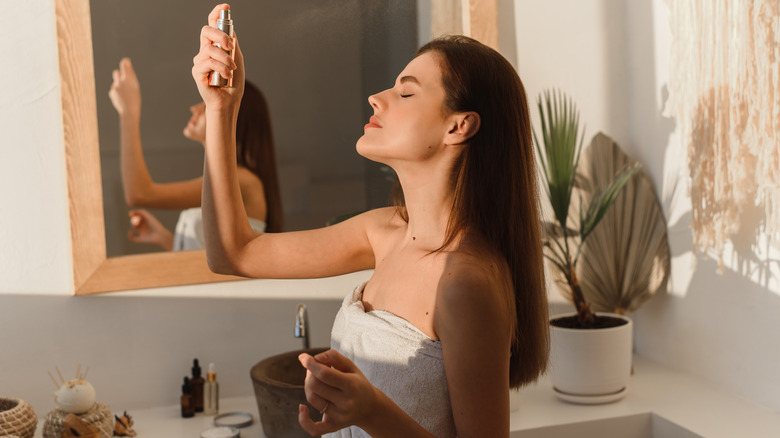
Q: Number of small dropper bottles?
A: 3